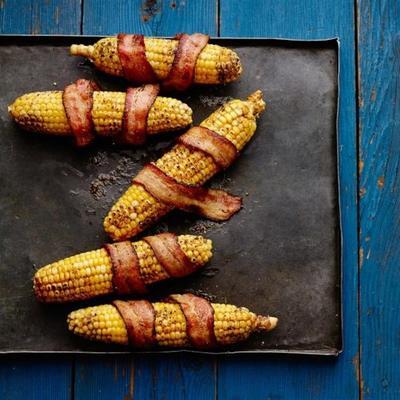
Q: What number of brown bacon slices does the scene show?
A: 10